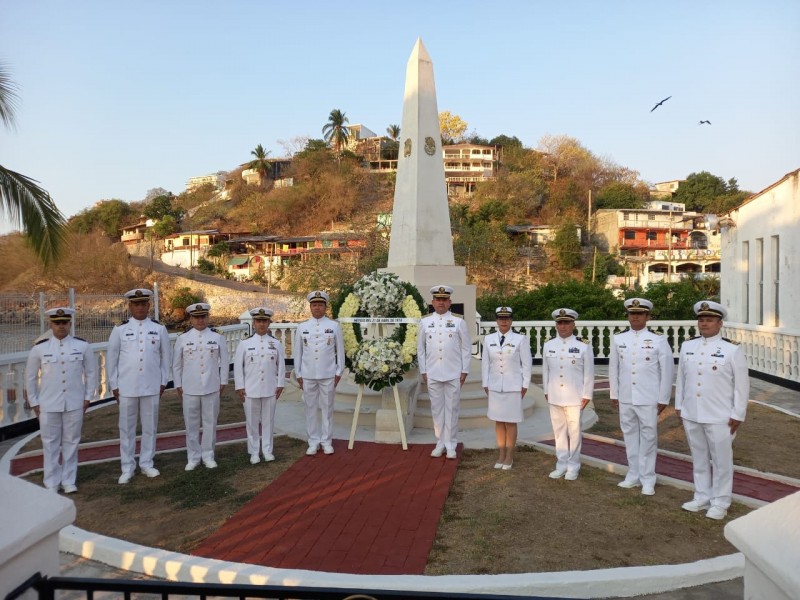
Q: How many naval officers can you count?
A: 10